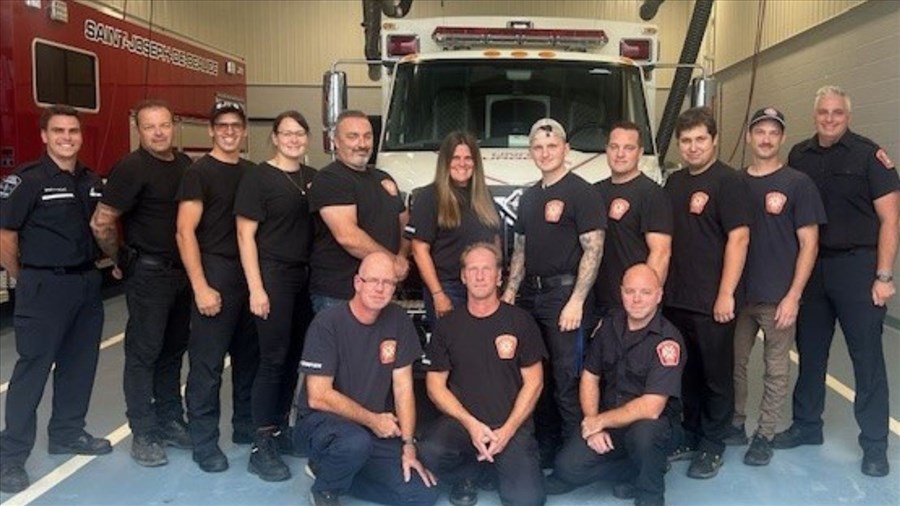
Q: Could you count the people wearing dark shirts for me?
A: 14